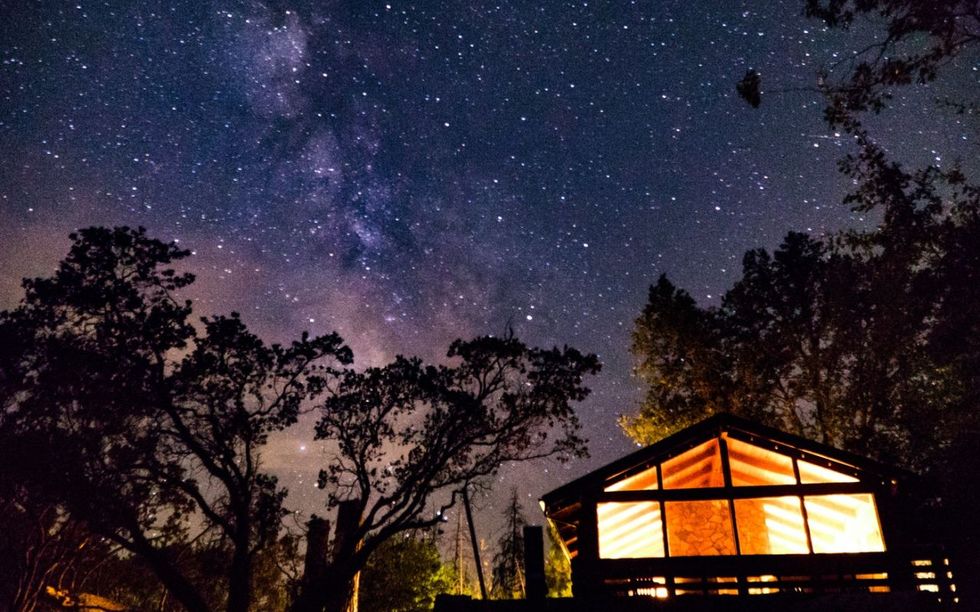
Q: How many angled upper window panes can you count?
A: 4